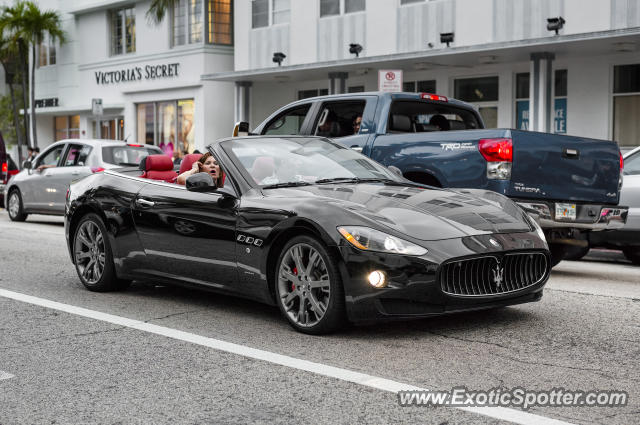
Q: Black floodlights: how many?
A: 4